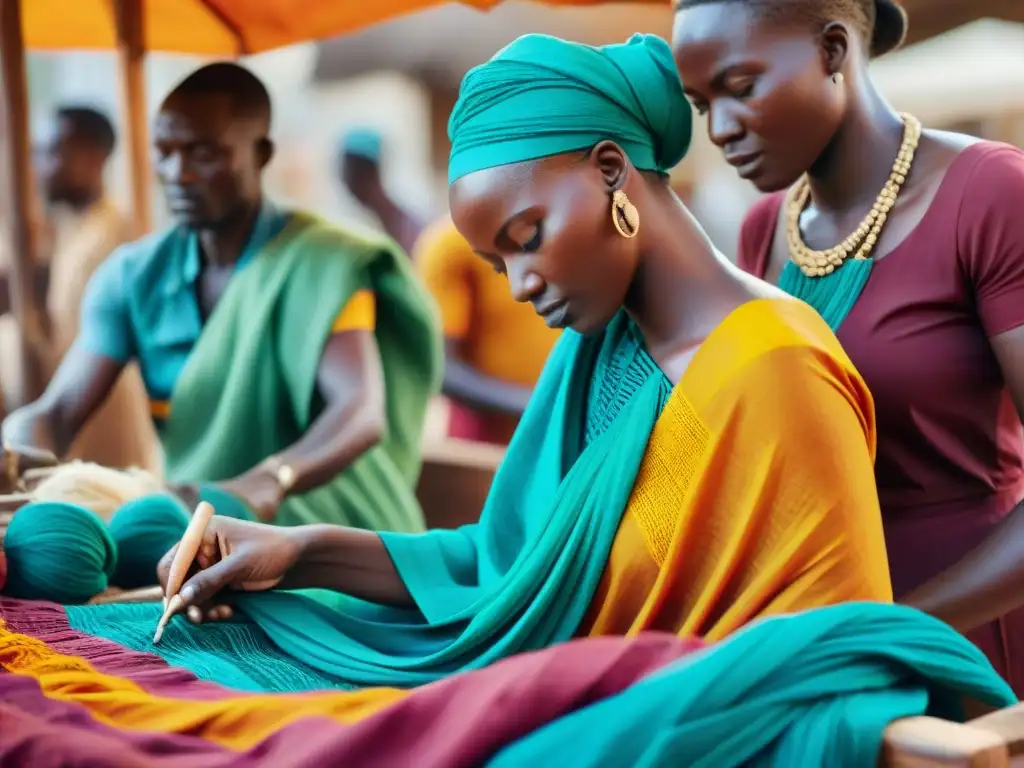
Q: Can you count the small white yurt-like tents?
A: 0